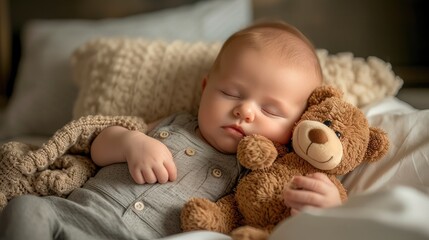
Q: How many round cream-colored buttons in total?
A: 4